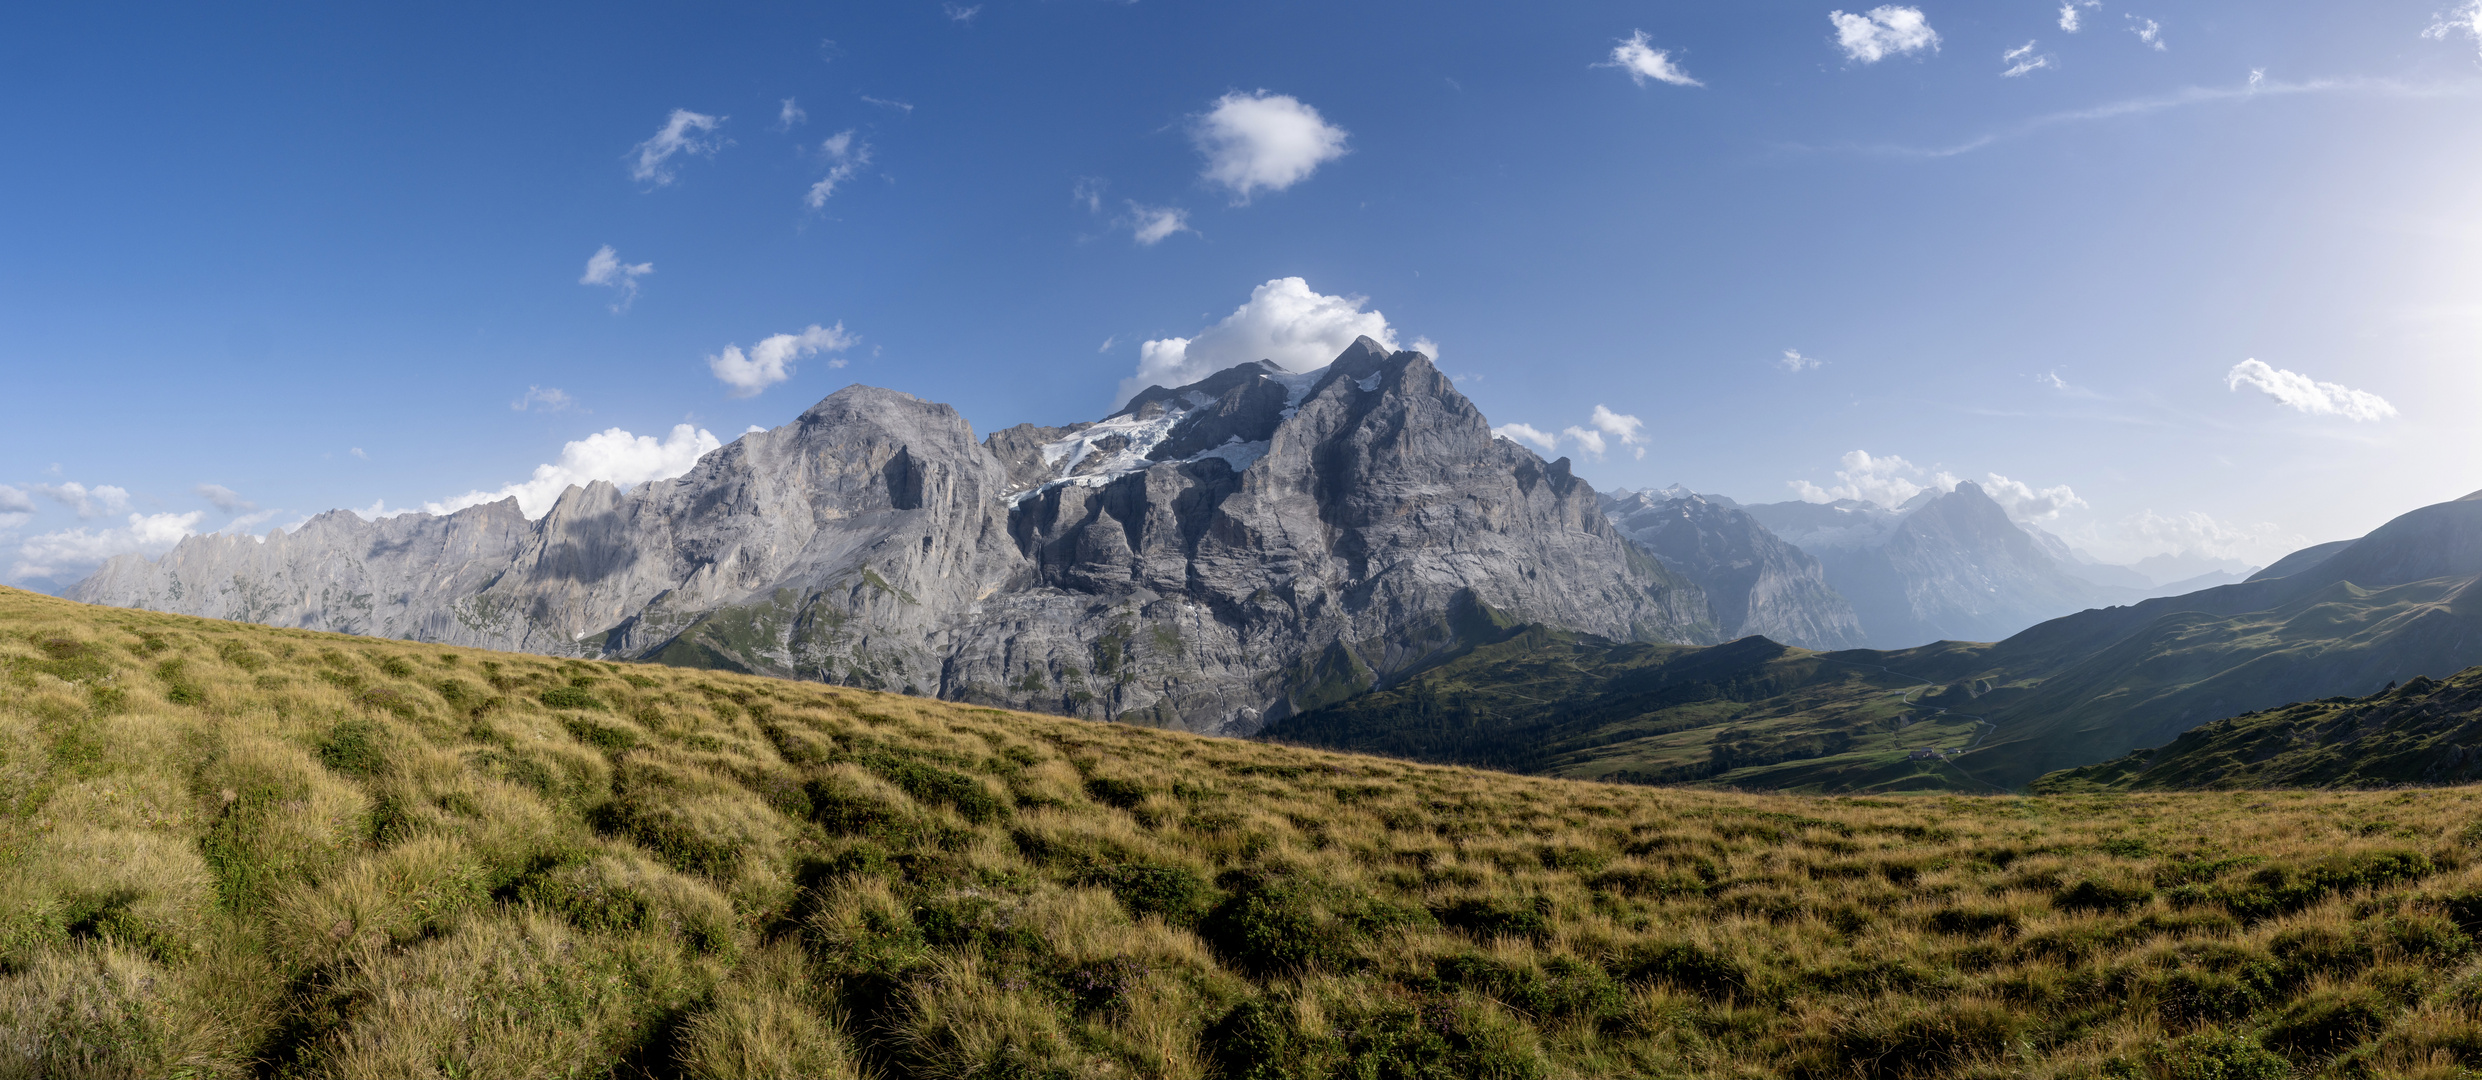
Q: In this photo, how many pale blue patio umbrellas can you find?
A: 0